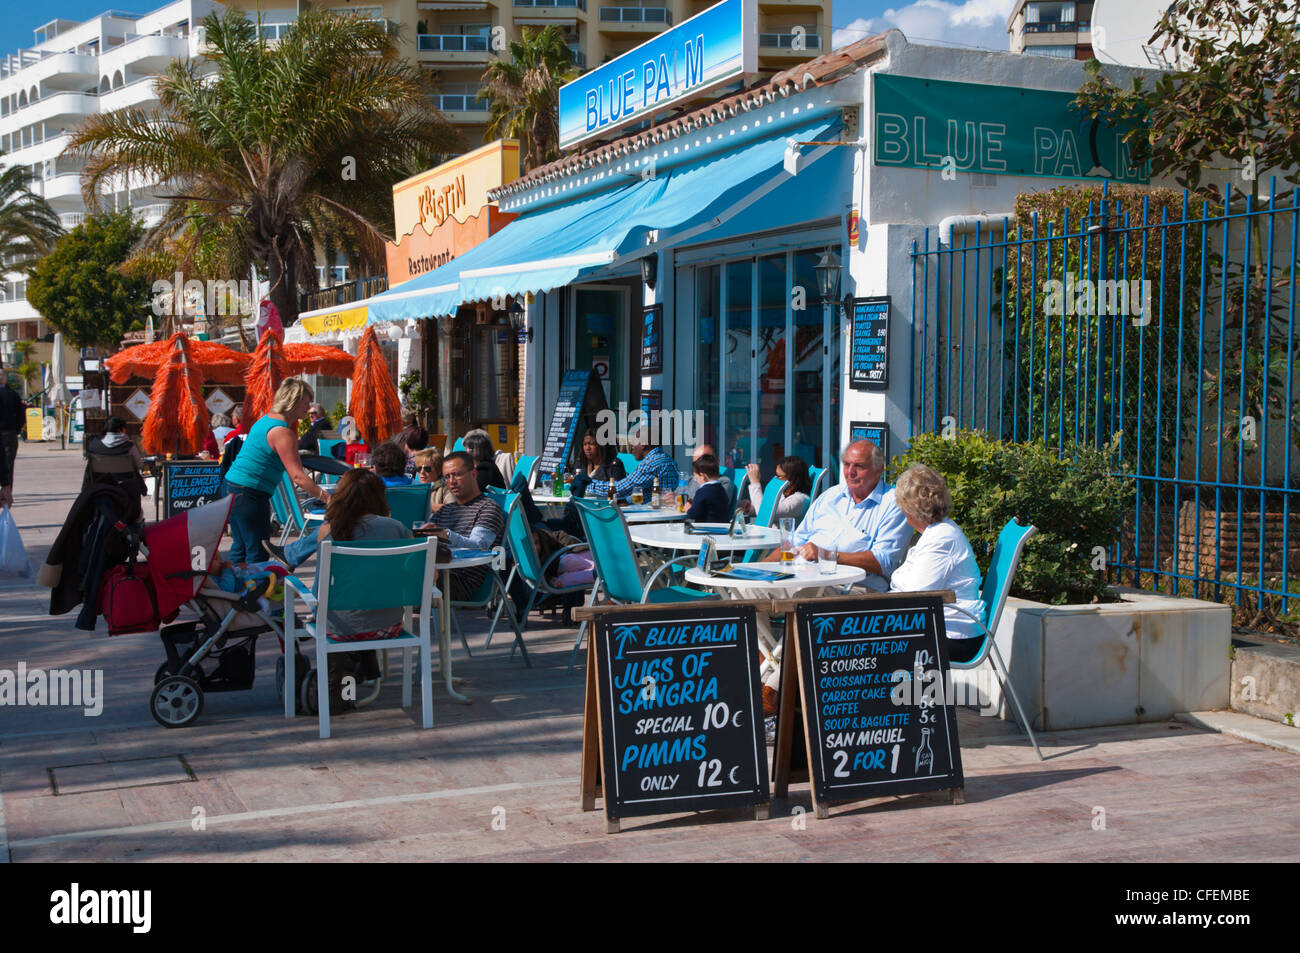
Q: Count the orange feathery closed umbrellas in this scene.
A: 3